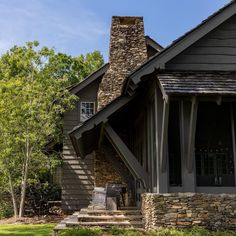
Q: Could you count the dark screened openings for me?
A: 2